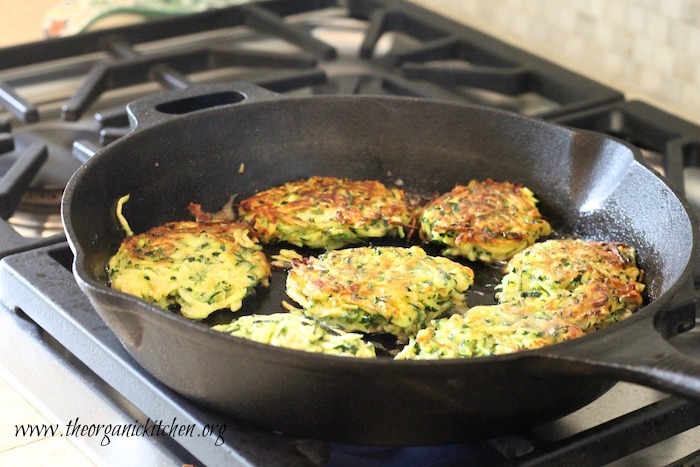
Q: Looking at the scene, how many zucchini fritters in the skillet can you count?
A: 7